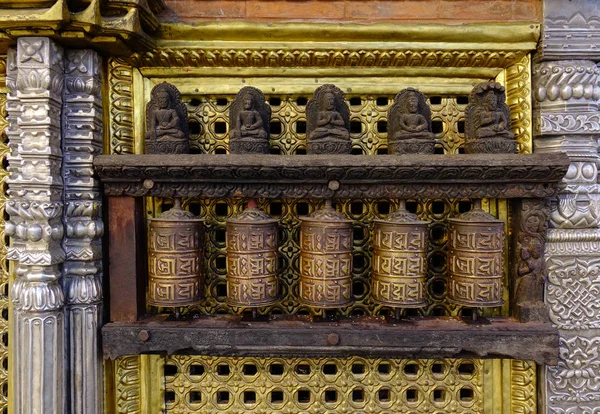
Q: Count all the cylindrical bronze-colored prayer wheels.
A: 5